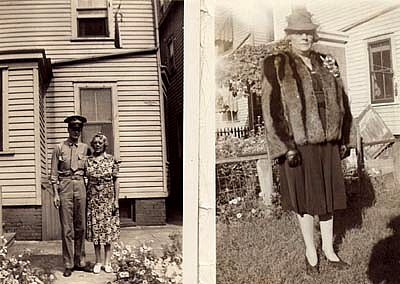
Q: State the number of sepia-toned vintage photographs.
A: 2